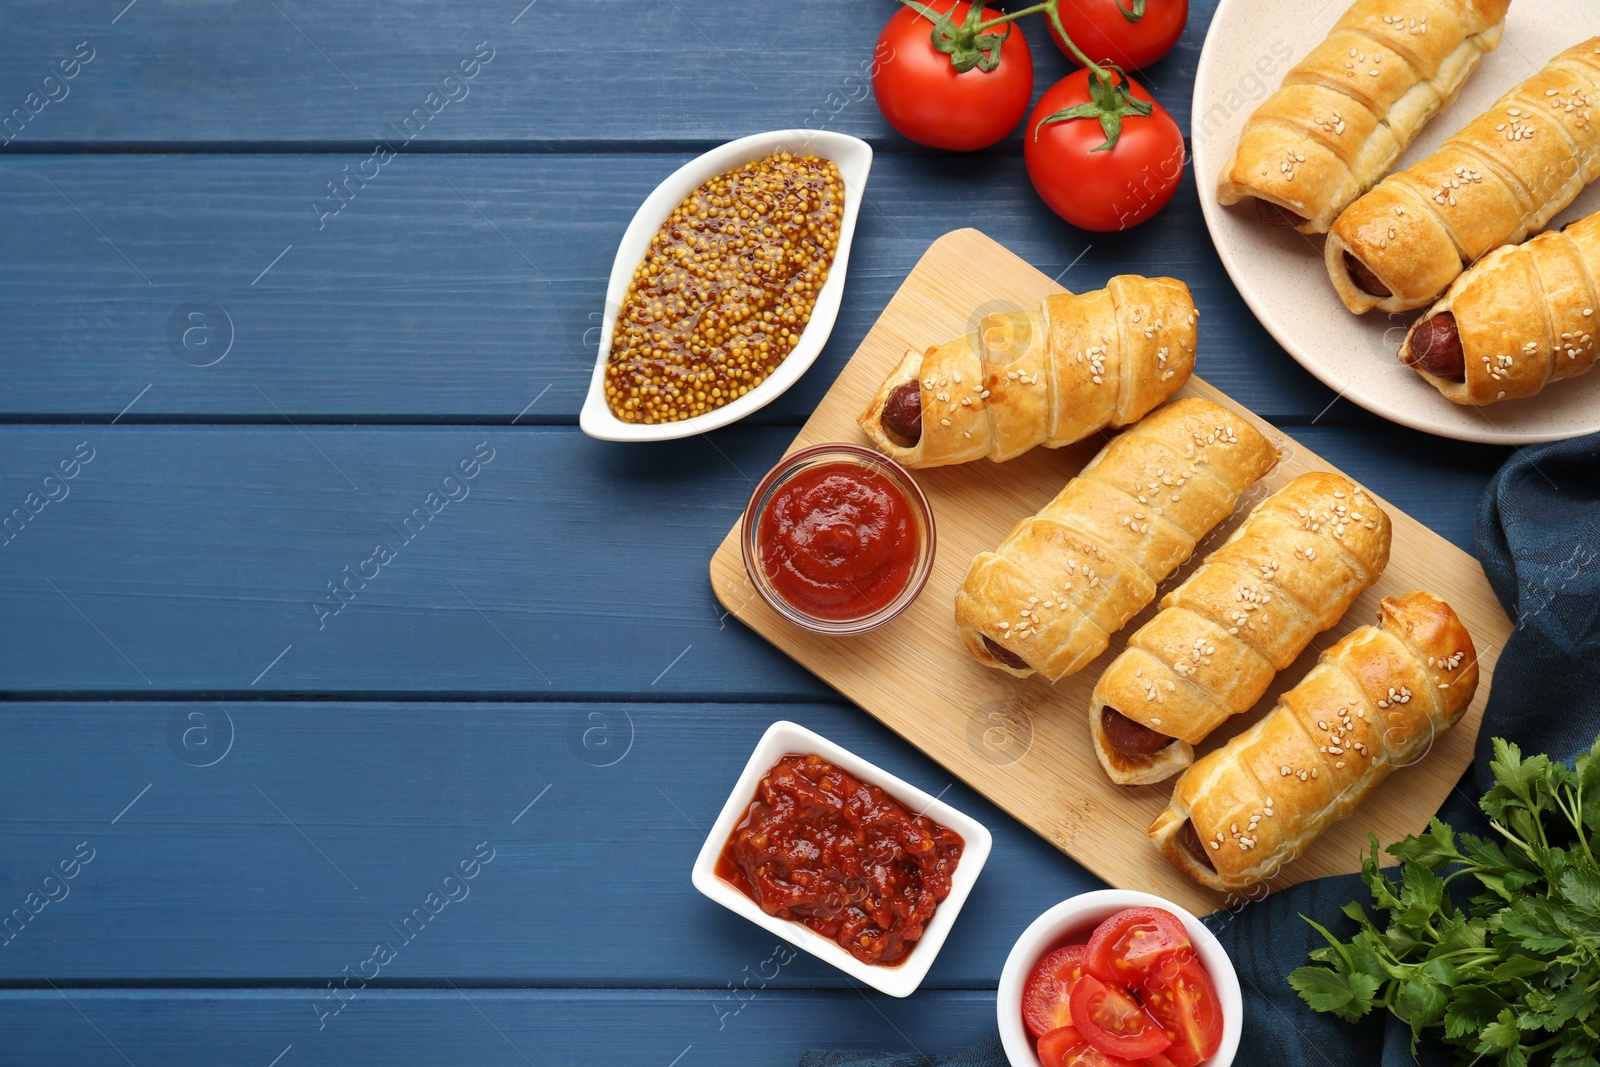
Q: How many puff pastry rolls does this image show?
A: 7